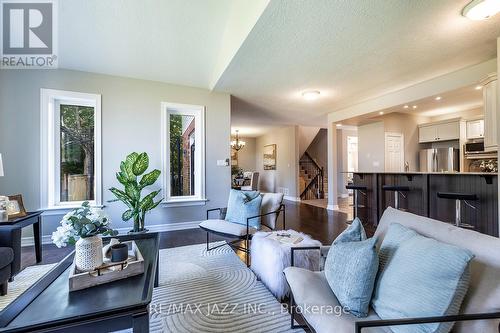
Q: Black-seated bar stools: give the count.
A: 3